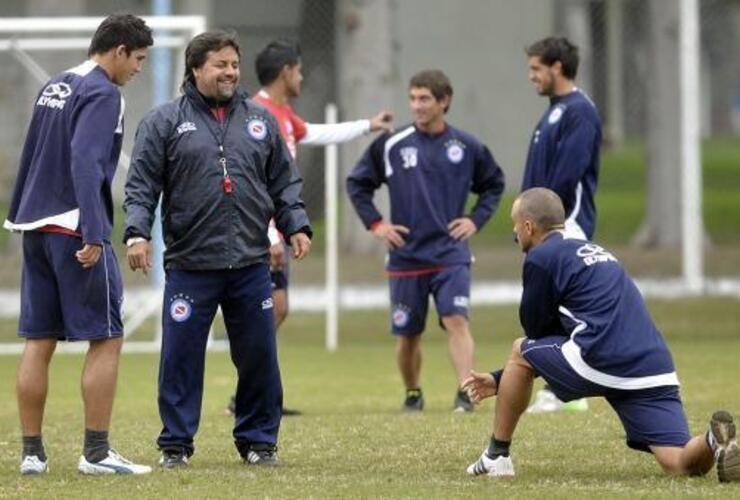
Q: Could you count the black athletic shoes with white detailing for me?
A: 2